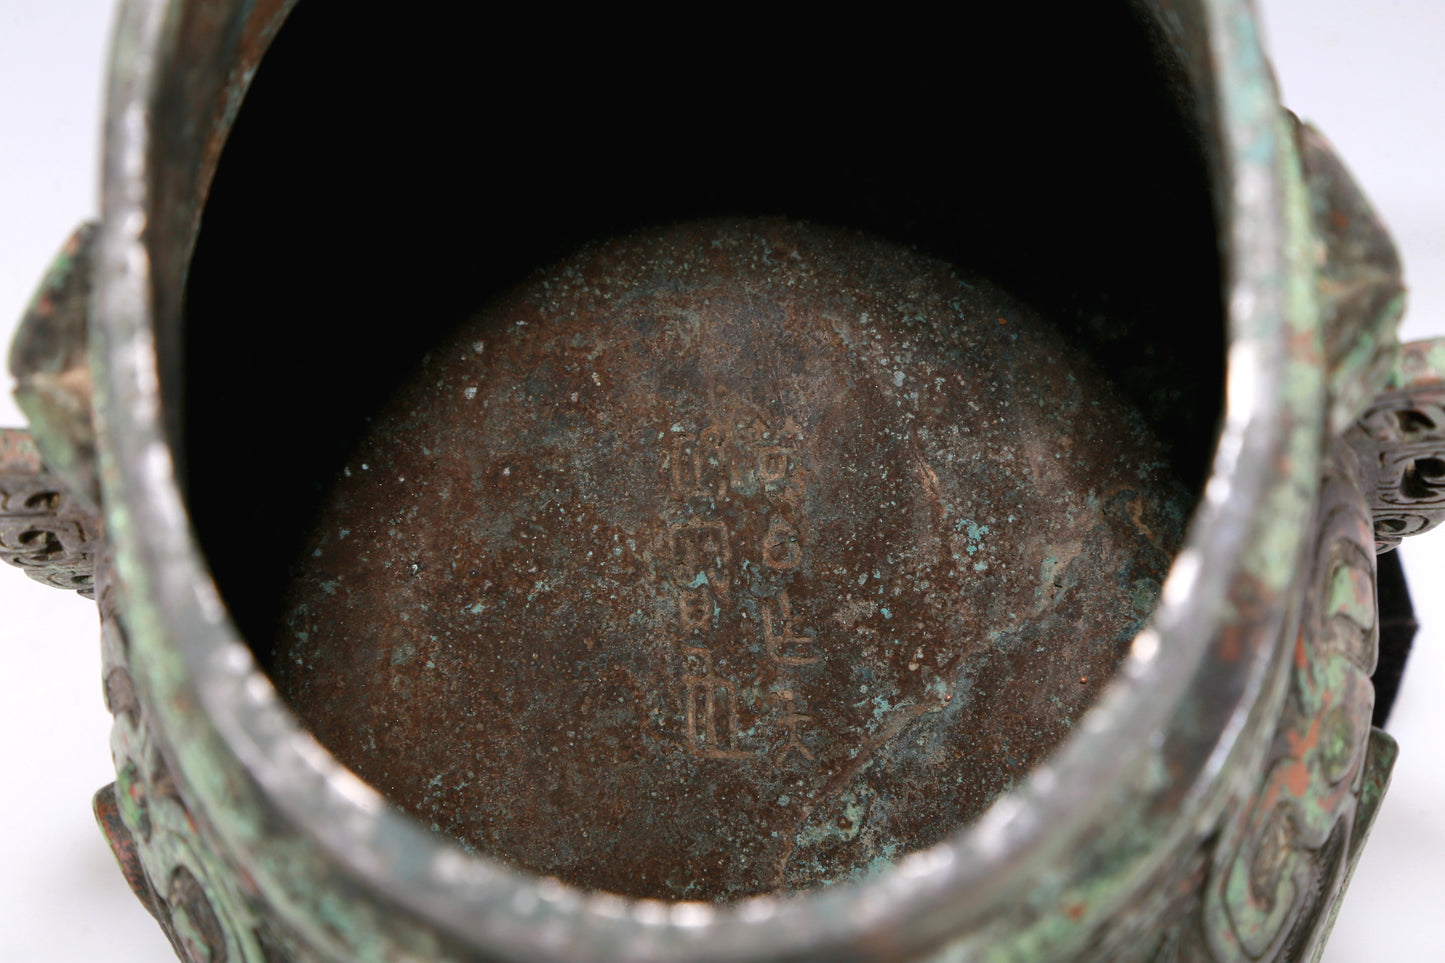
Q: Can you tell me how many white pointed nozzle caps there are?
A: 0